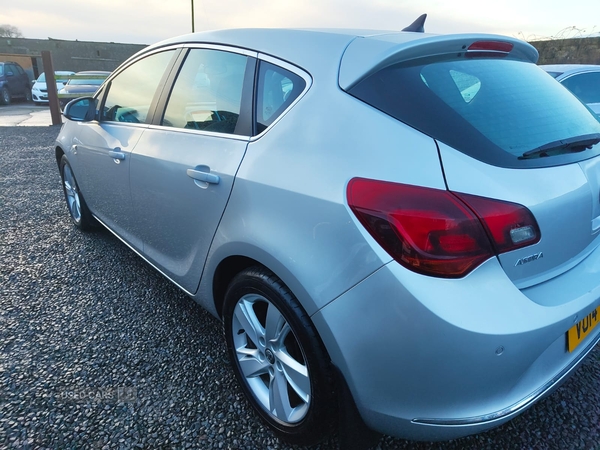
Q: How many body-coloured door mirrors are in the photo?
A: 1